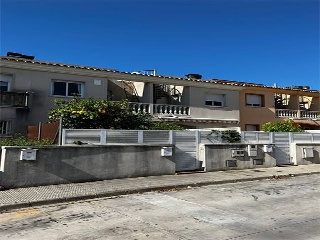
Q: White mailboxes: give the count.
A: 3